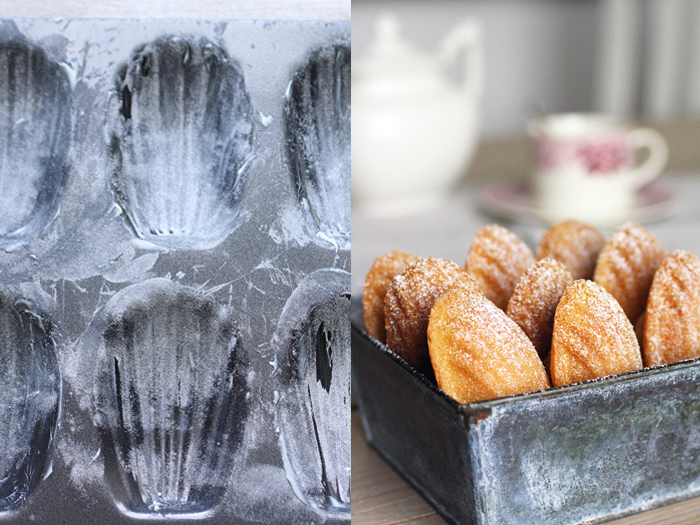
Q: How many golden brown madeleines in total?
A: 9